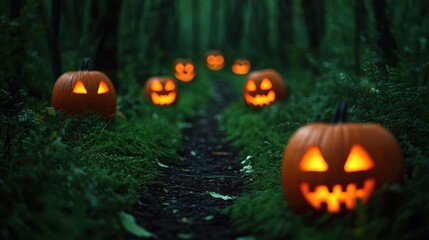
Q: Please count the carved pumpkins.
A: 7